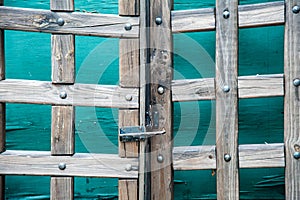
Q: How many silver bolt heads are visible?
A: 15